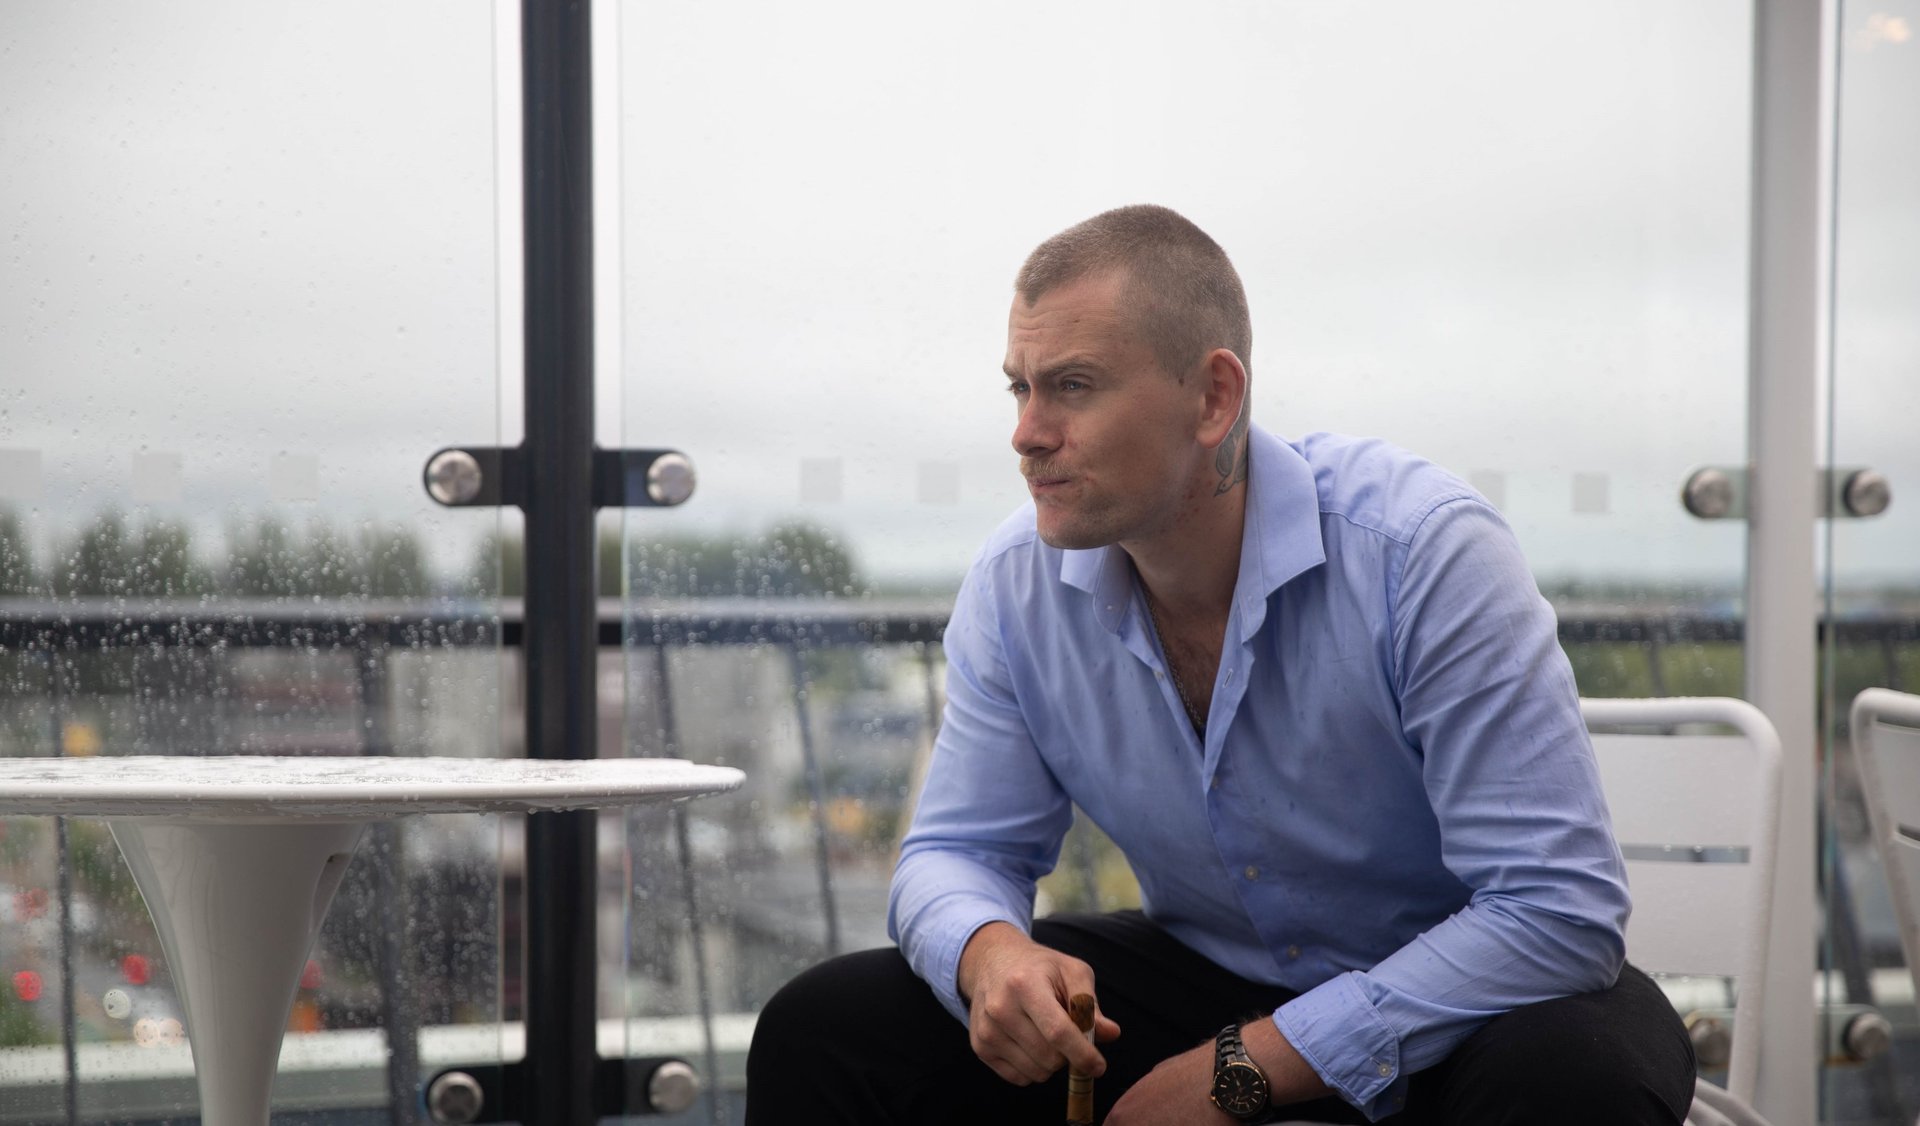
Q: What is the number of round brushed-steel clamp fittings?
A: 8